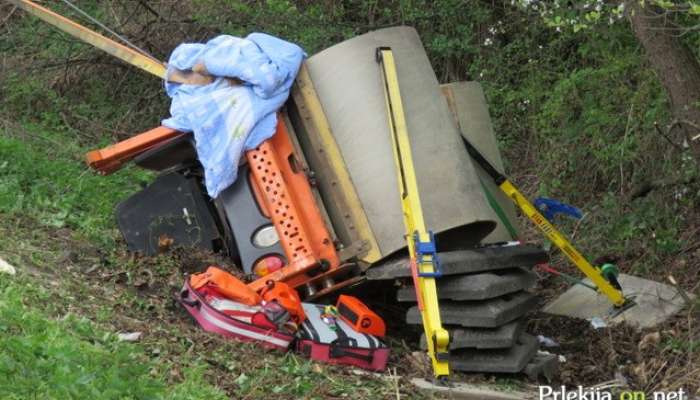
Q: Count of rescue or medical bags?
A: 2